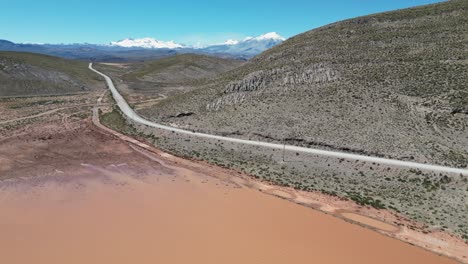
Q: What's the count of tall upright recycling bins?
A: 0